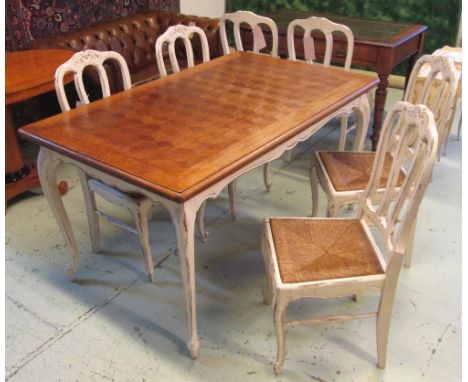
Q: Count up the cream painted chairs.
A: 6